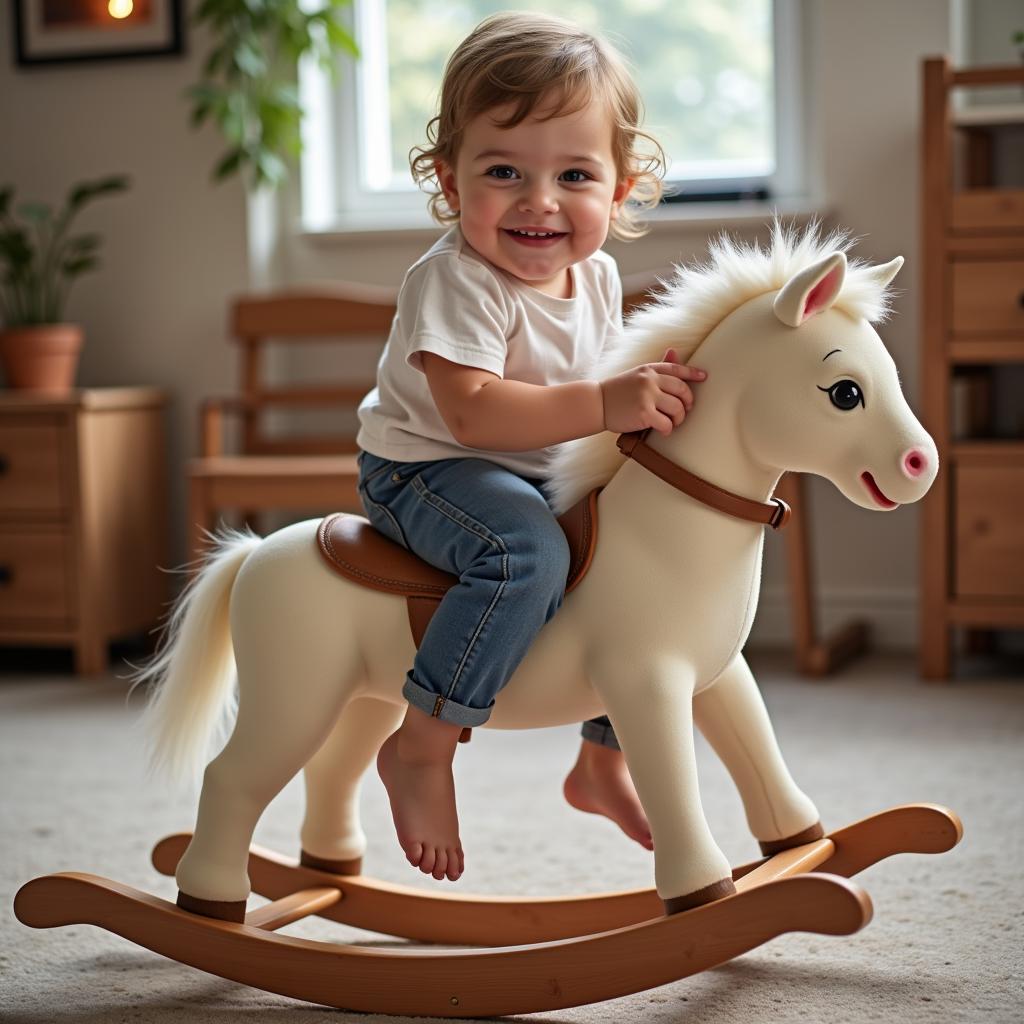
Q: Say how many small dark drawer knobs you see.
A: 2